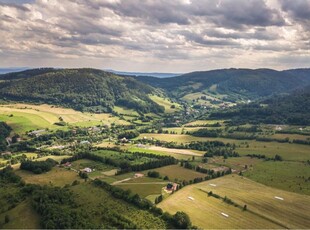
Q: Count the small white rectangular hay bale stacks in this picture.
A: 4